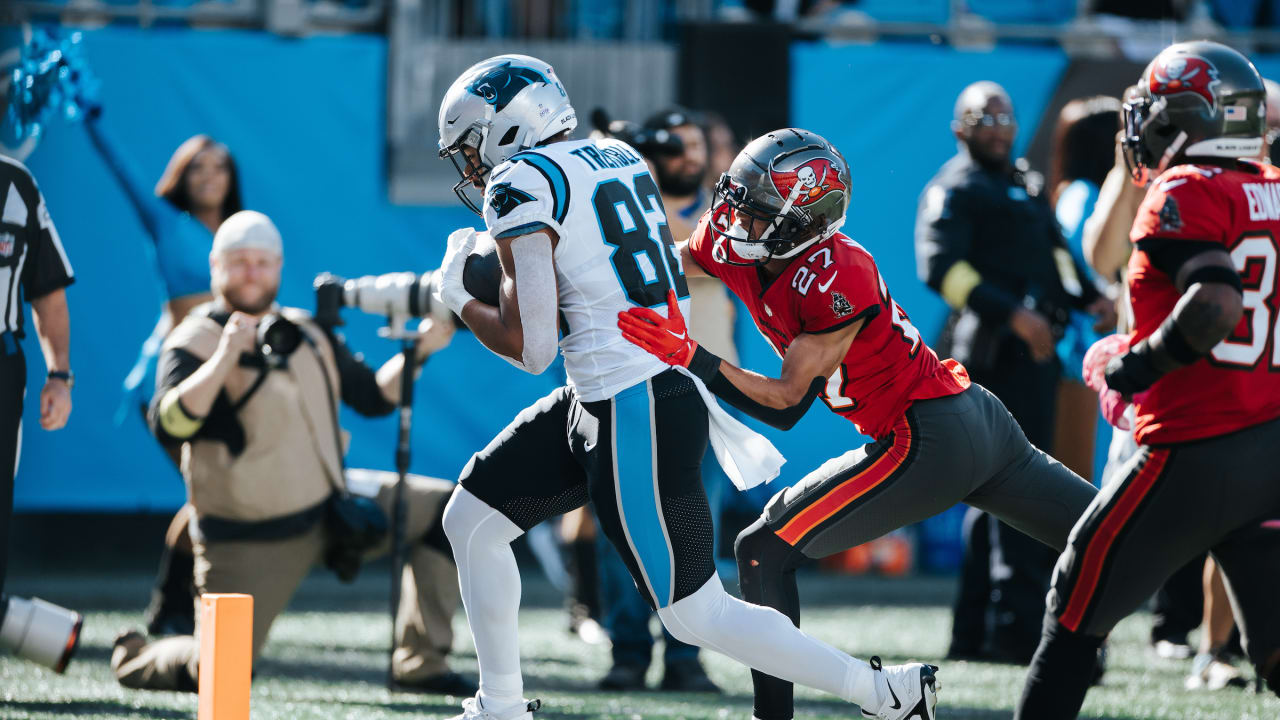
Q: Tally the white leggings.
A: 2